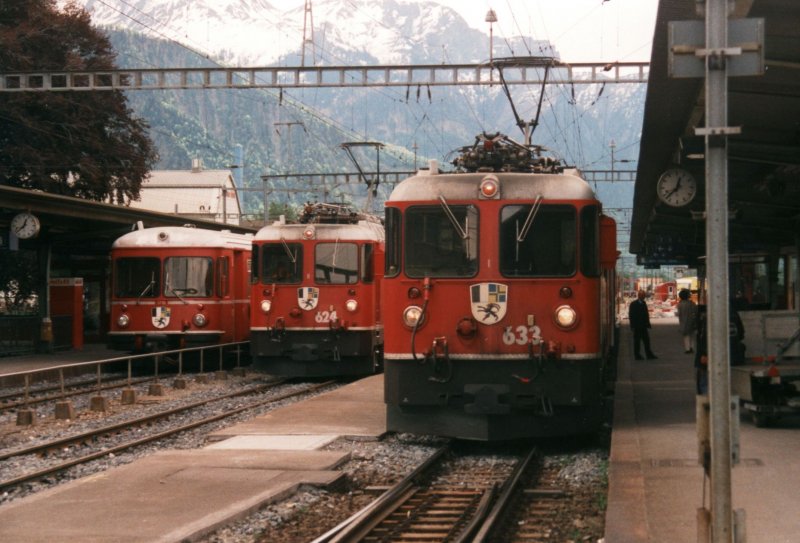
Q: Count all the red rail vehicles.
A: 3